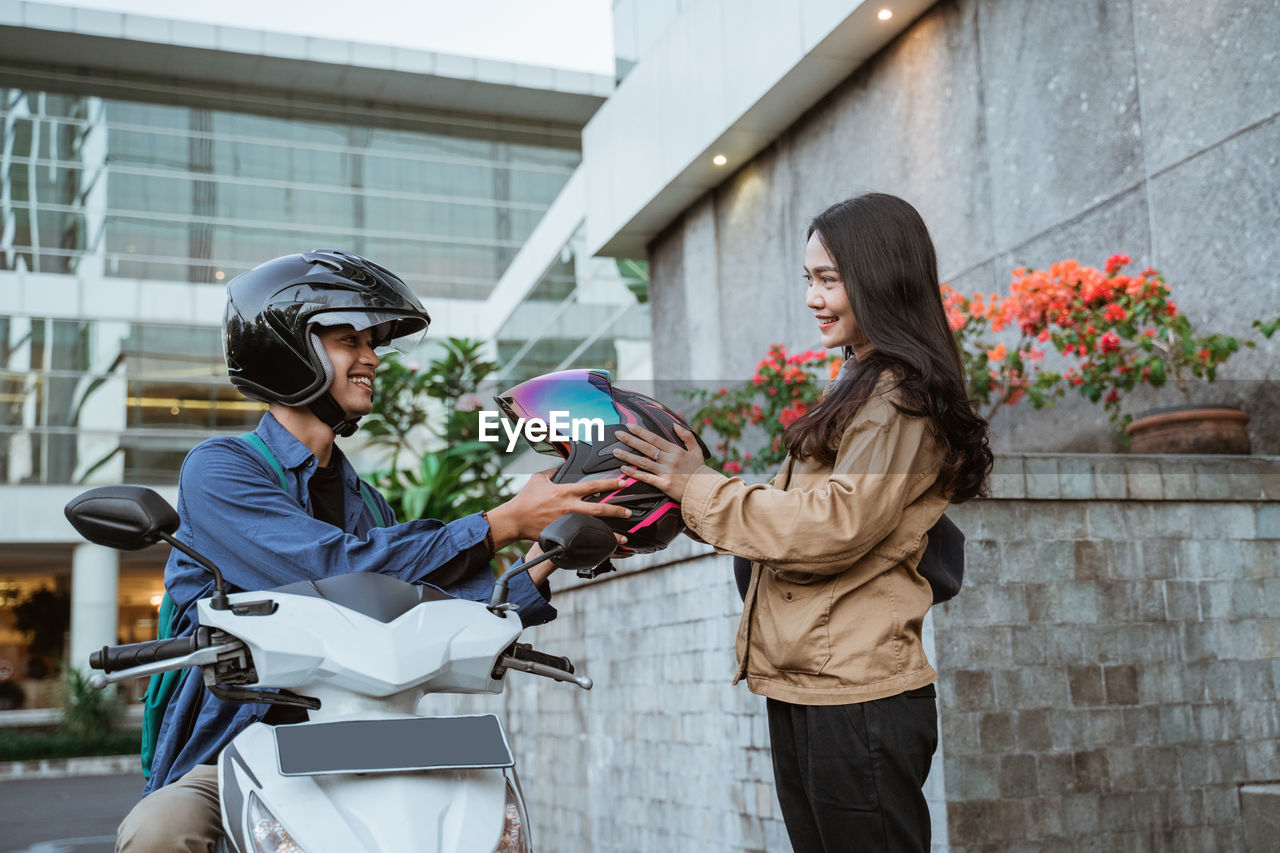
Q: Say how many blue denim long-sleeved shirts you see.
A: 1